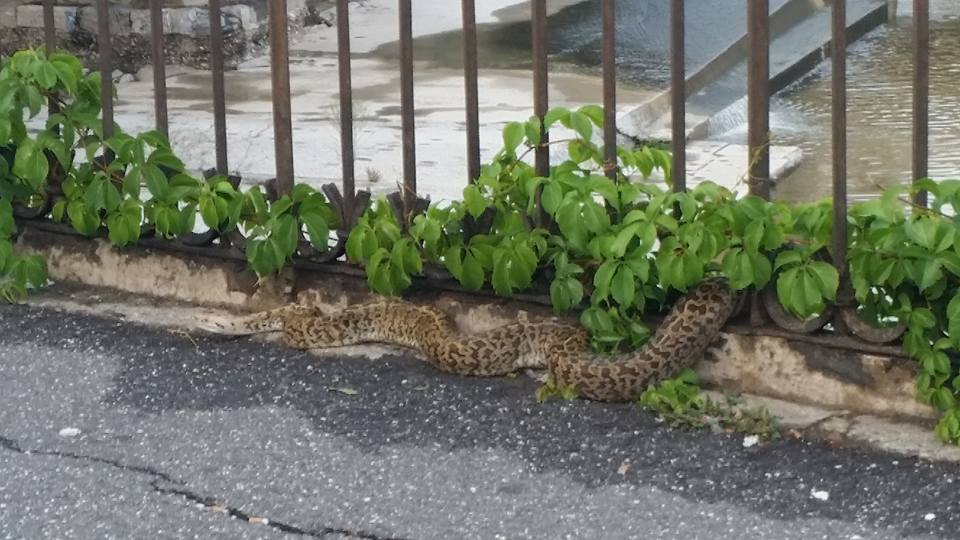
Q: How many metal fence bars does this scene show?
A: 14